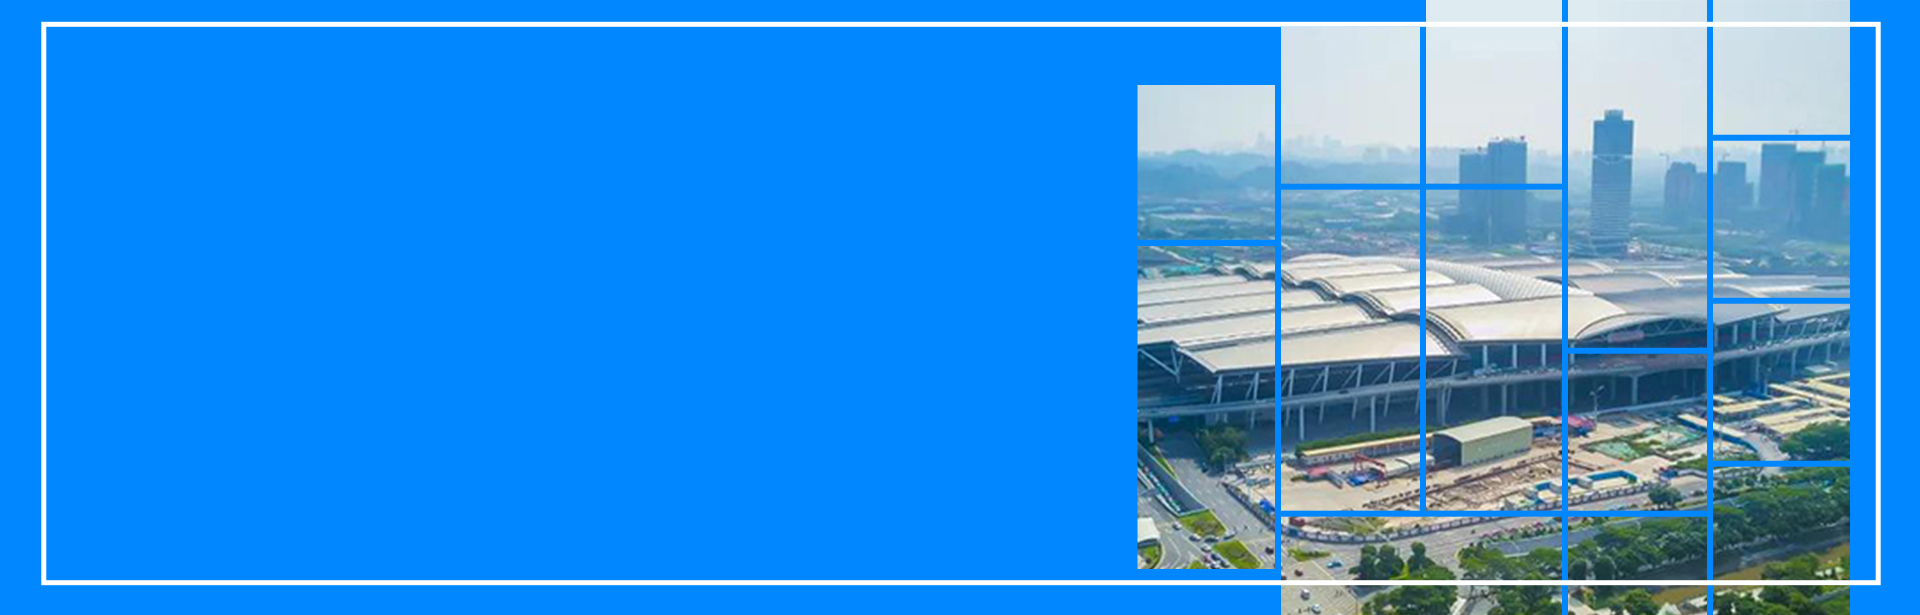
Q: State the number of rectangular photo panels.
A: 14